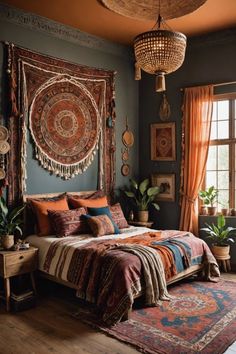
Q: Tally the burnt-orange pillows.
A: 2